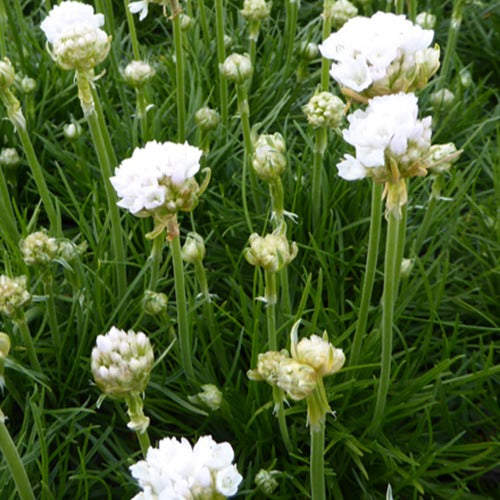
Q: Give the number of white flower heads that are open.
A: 5